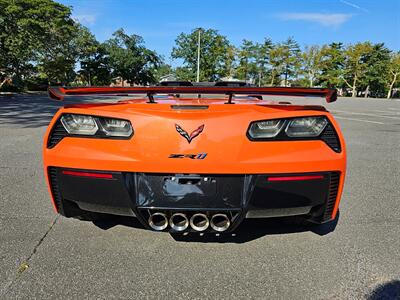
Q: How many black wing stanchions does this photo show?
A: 2